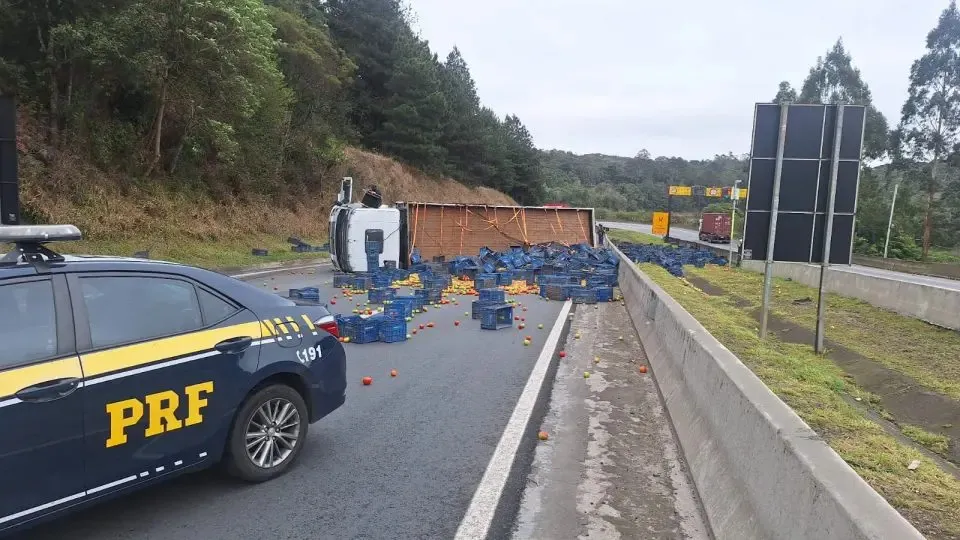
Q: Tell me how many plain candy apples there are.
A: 0